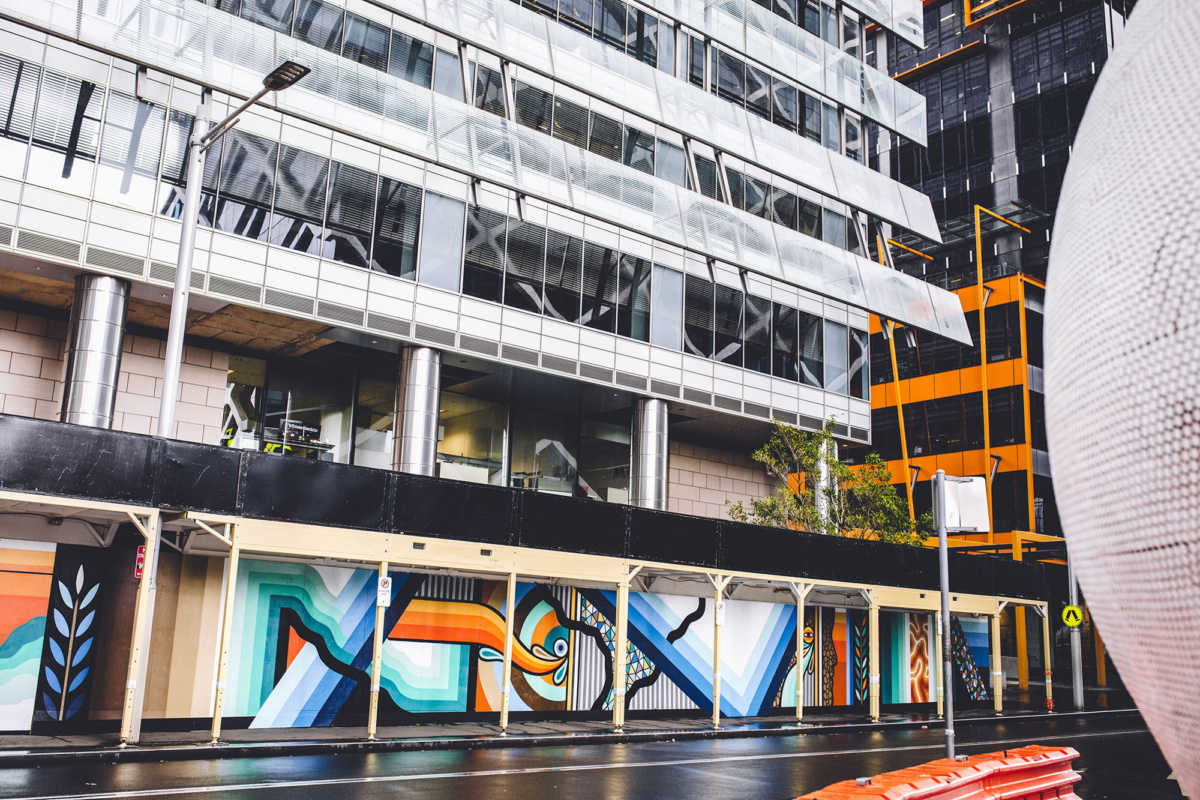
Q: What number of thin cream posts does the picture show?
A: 11